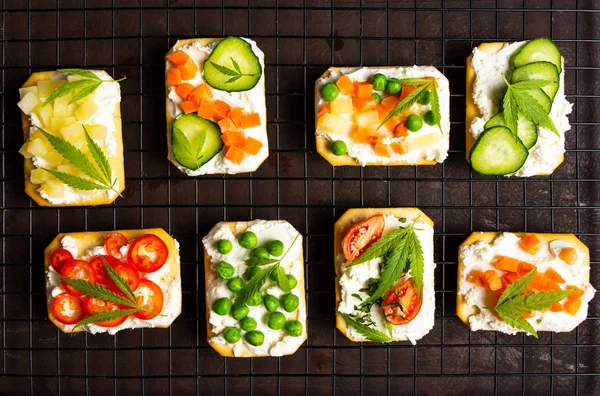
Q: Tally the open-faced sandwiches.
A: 8